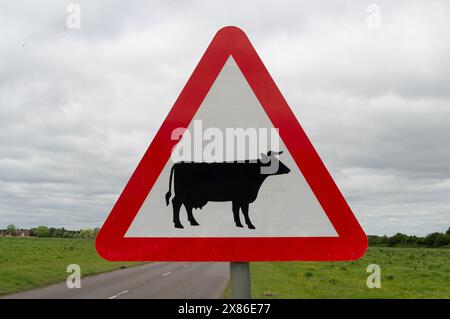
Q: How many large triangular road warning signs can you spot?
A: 1